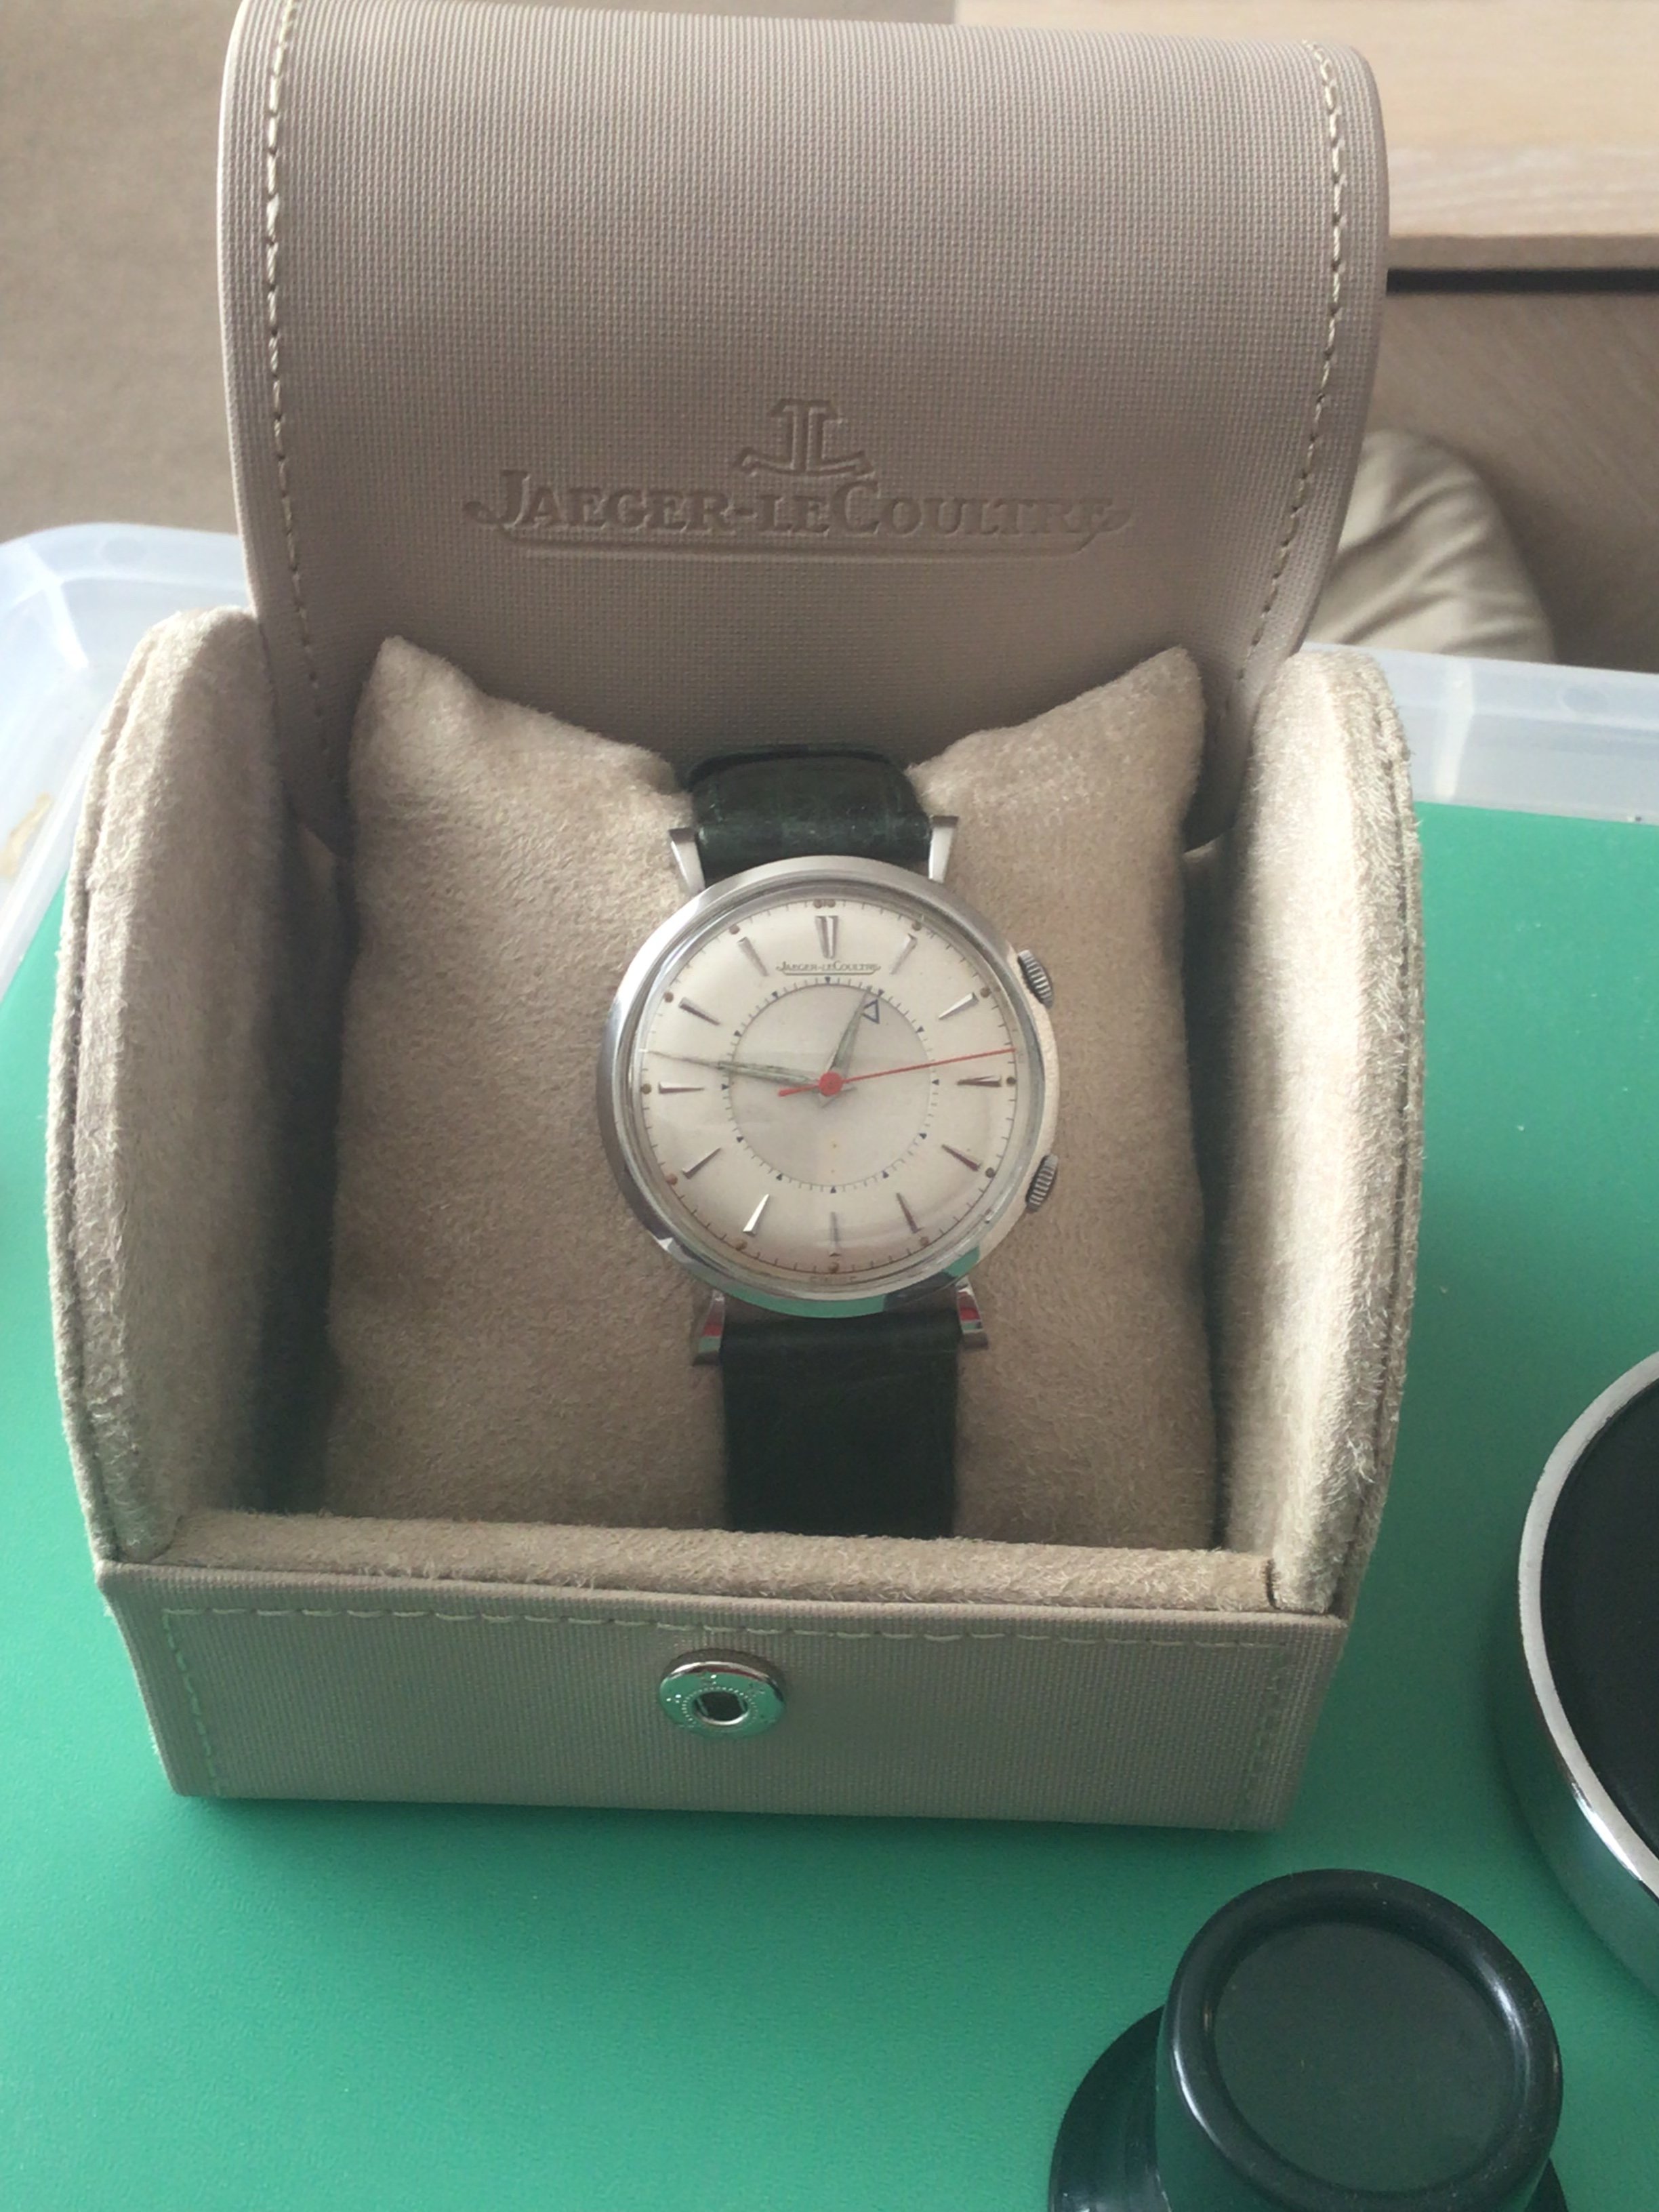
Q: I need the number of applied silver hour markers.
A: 12